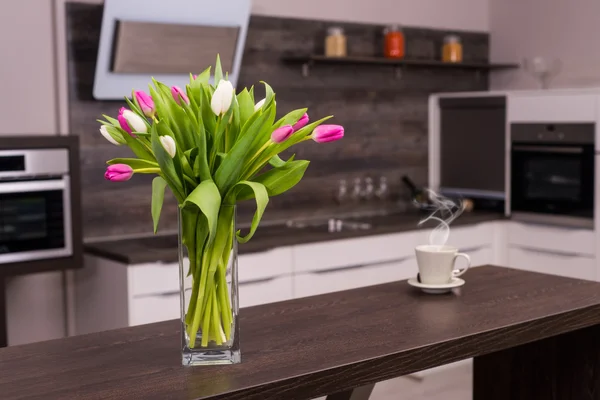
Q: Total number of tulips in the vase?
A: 13